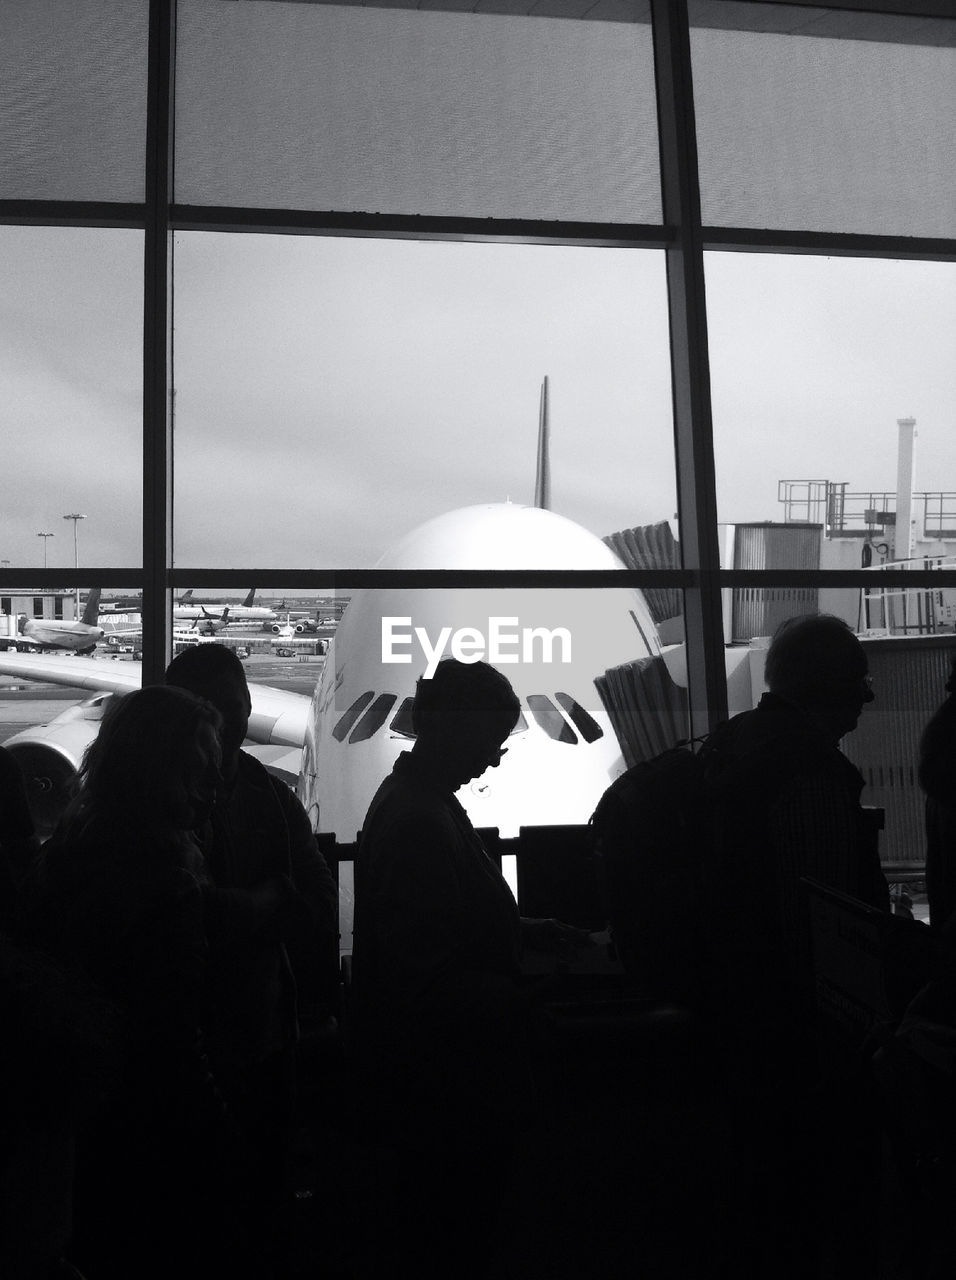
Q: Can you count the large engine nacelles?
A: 1